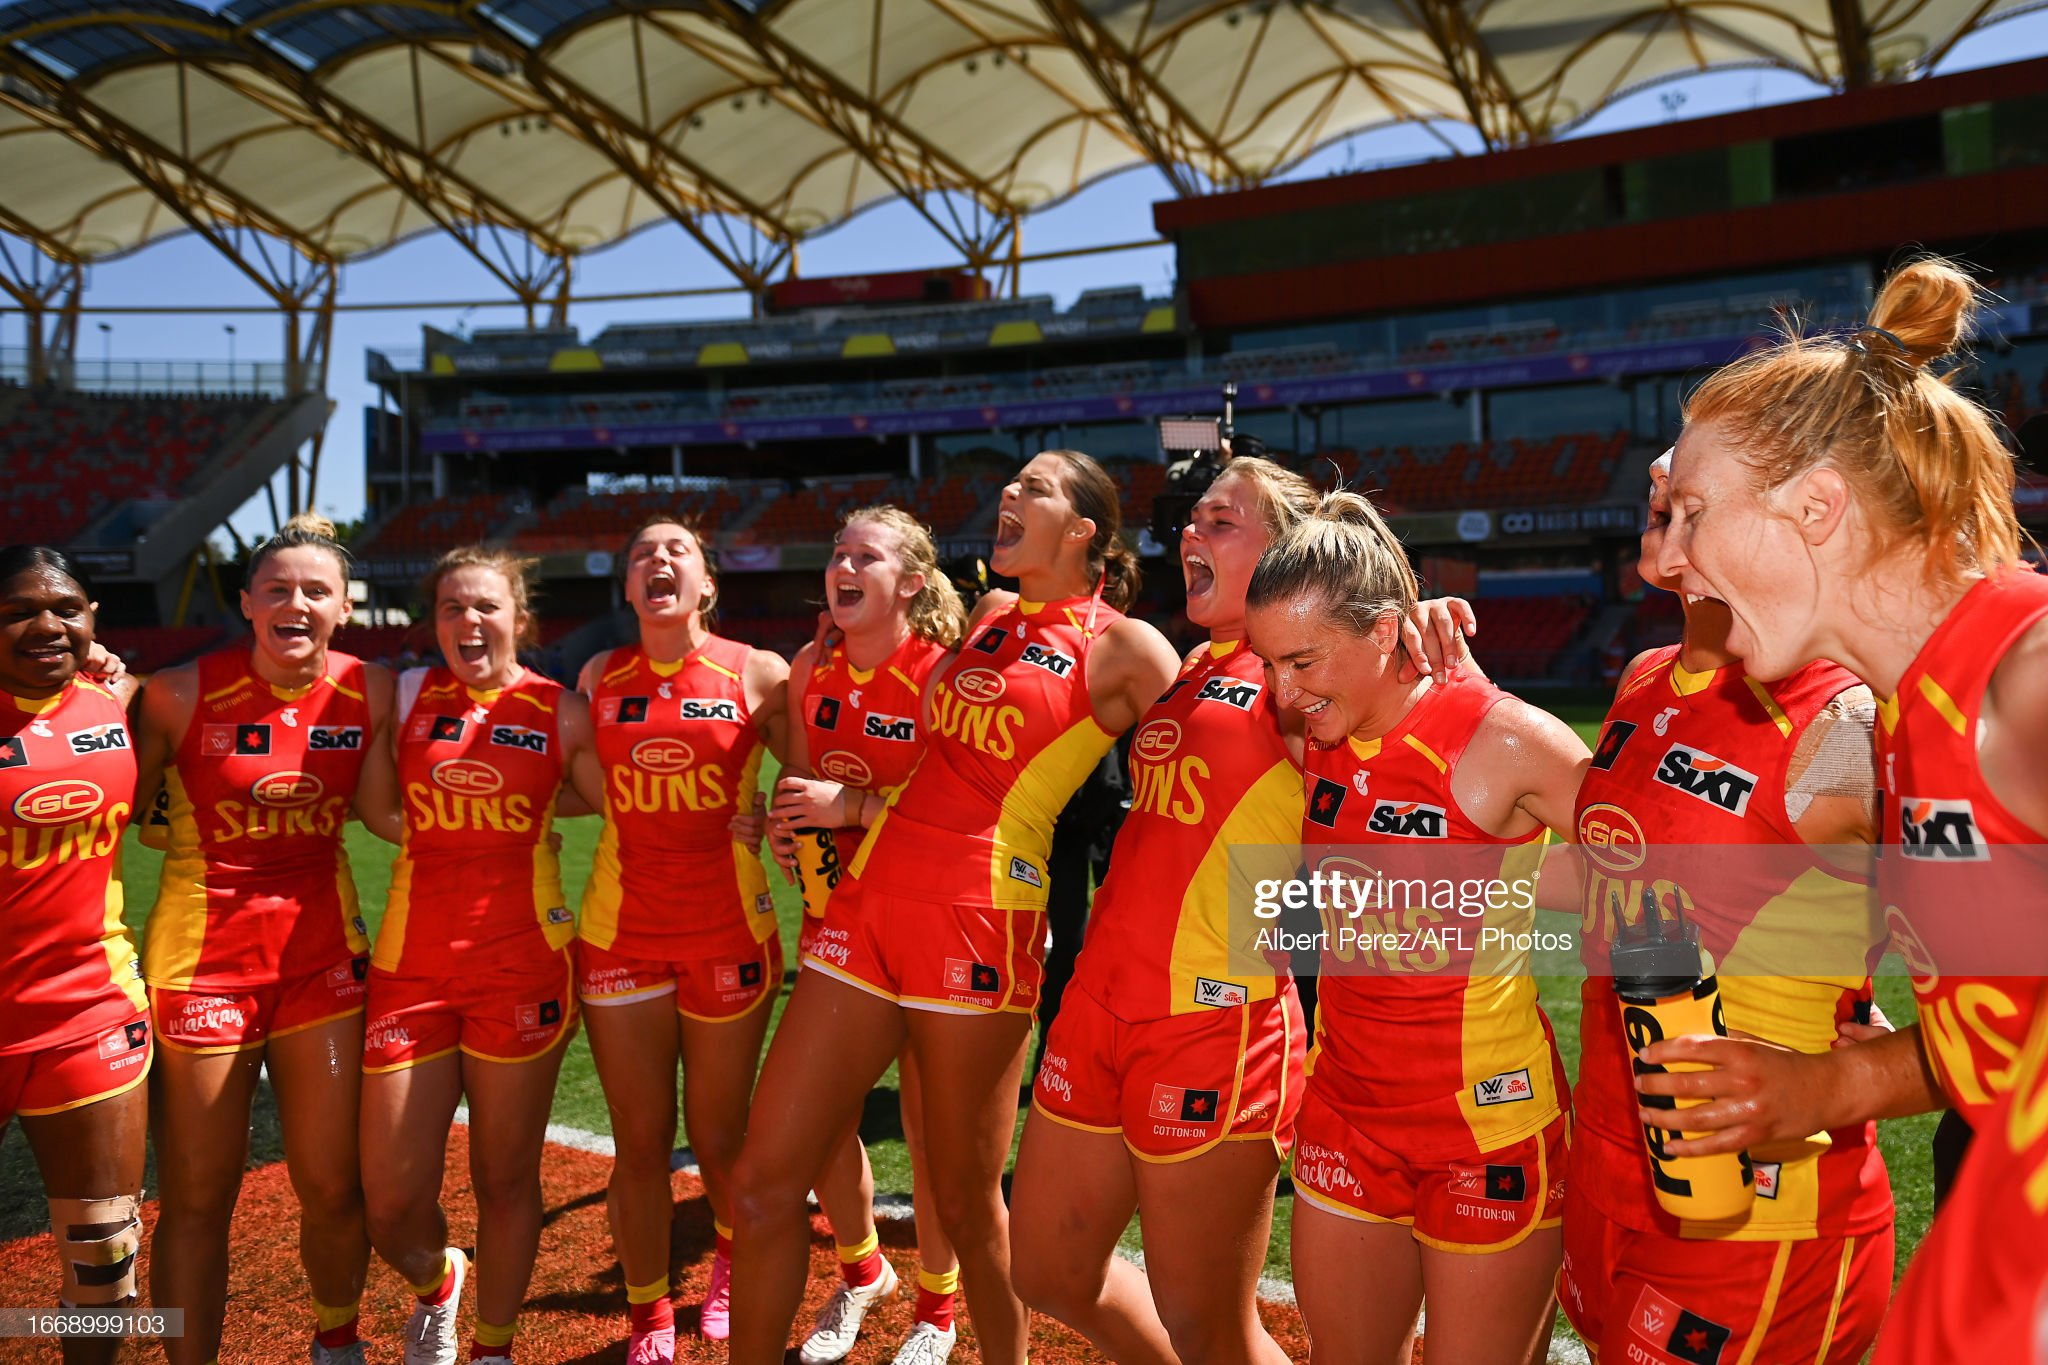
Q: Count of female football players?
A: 10